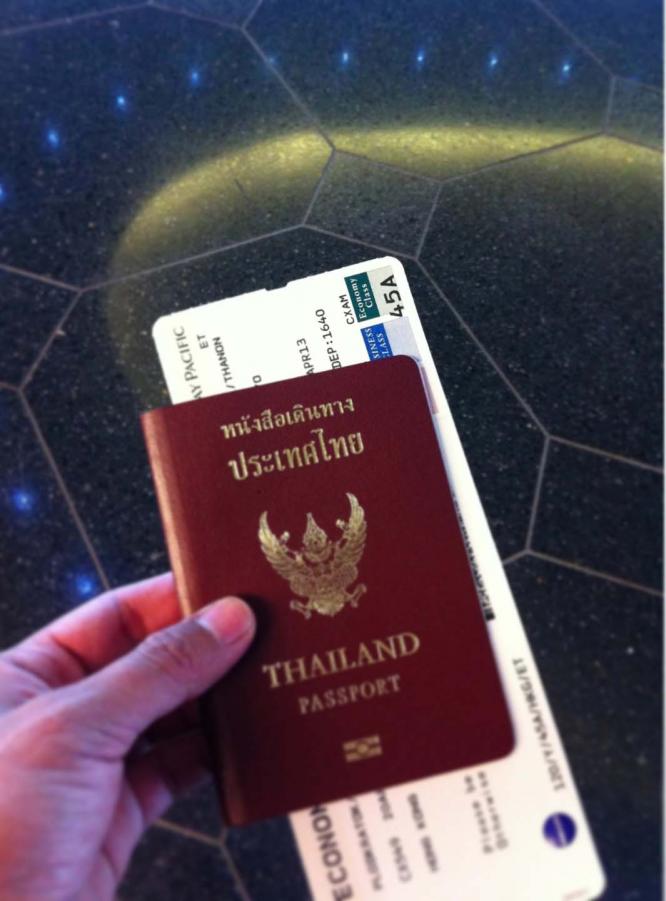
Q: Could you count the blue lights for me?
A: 11